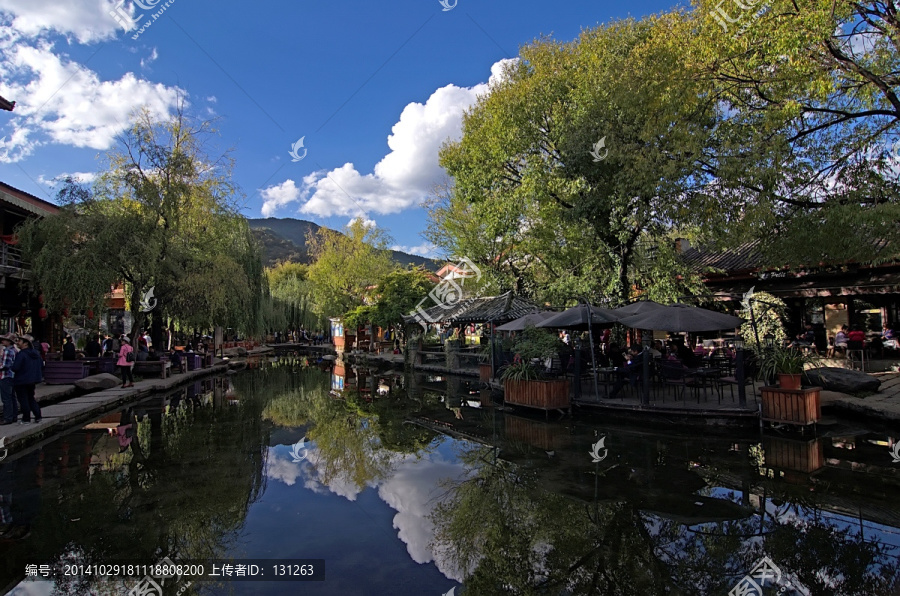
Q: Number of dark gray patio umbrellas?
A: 4